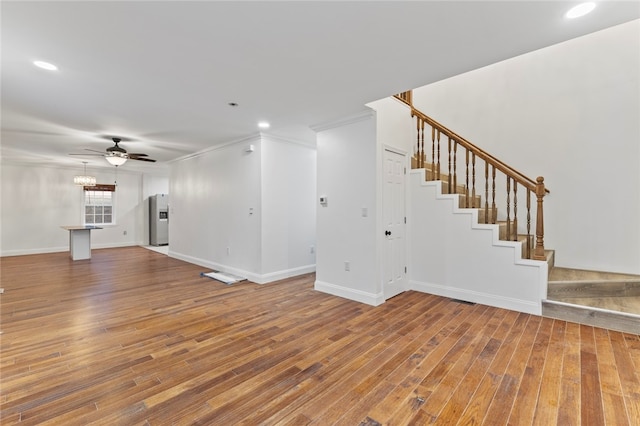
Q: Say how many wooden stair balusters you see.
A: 13